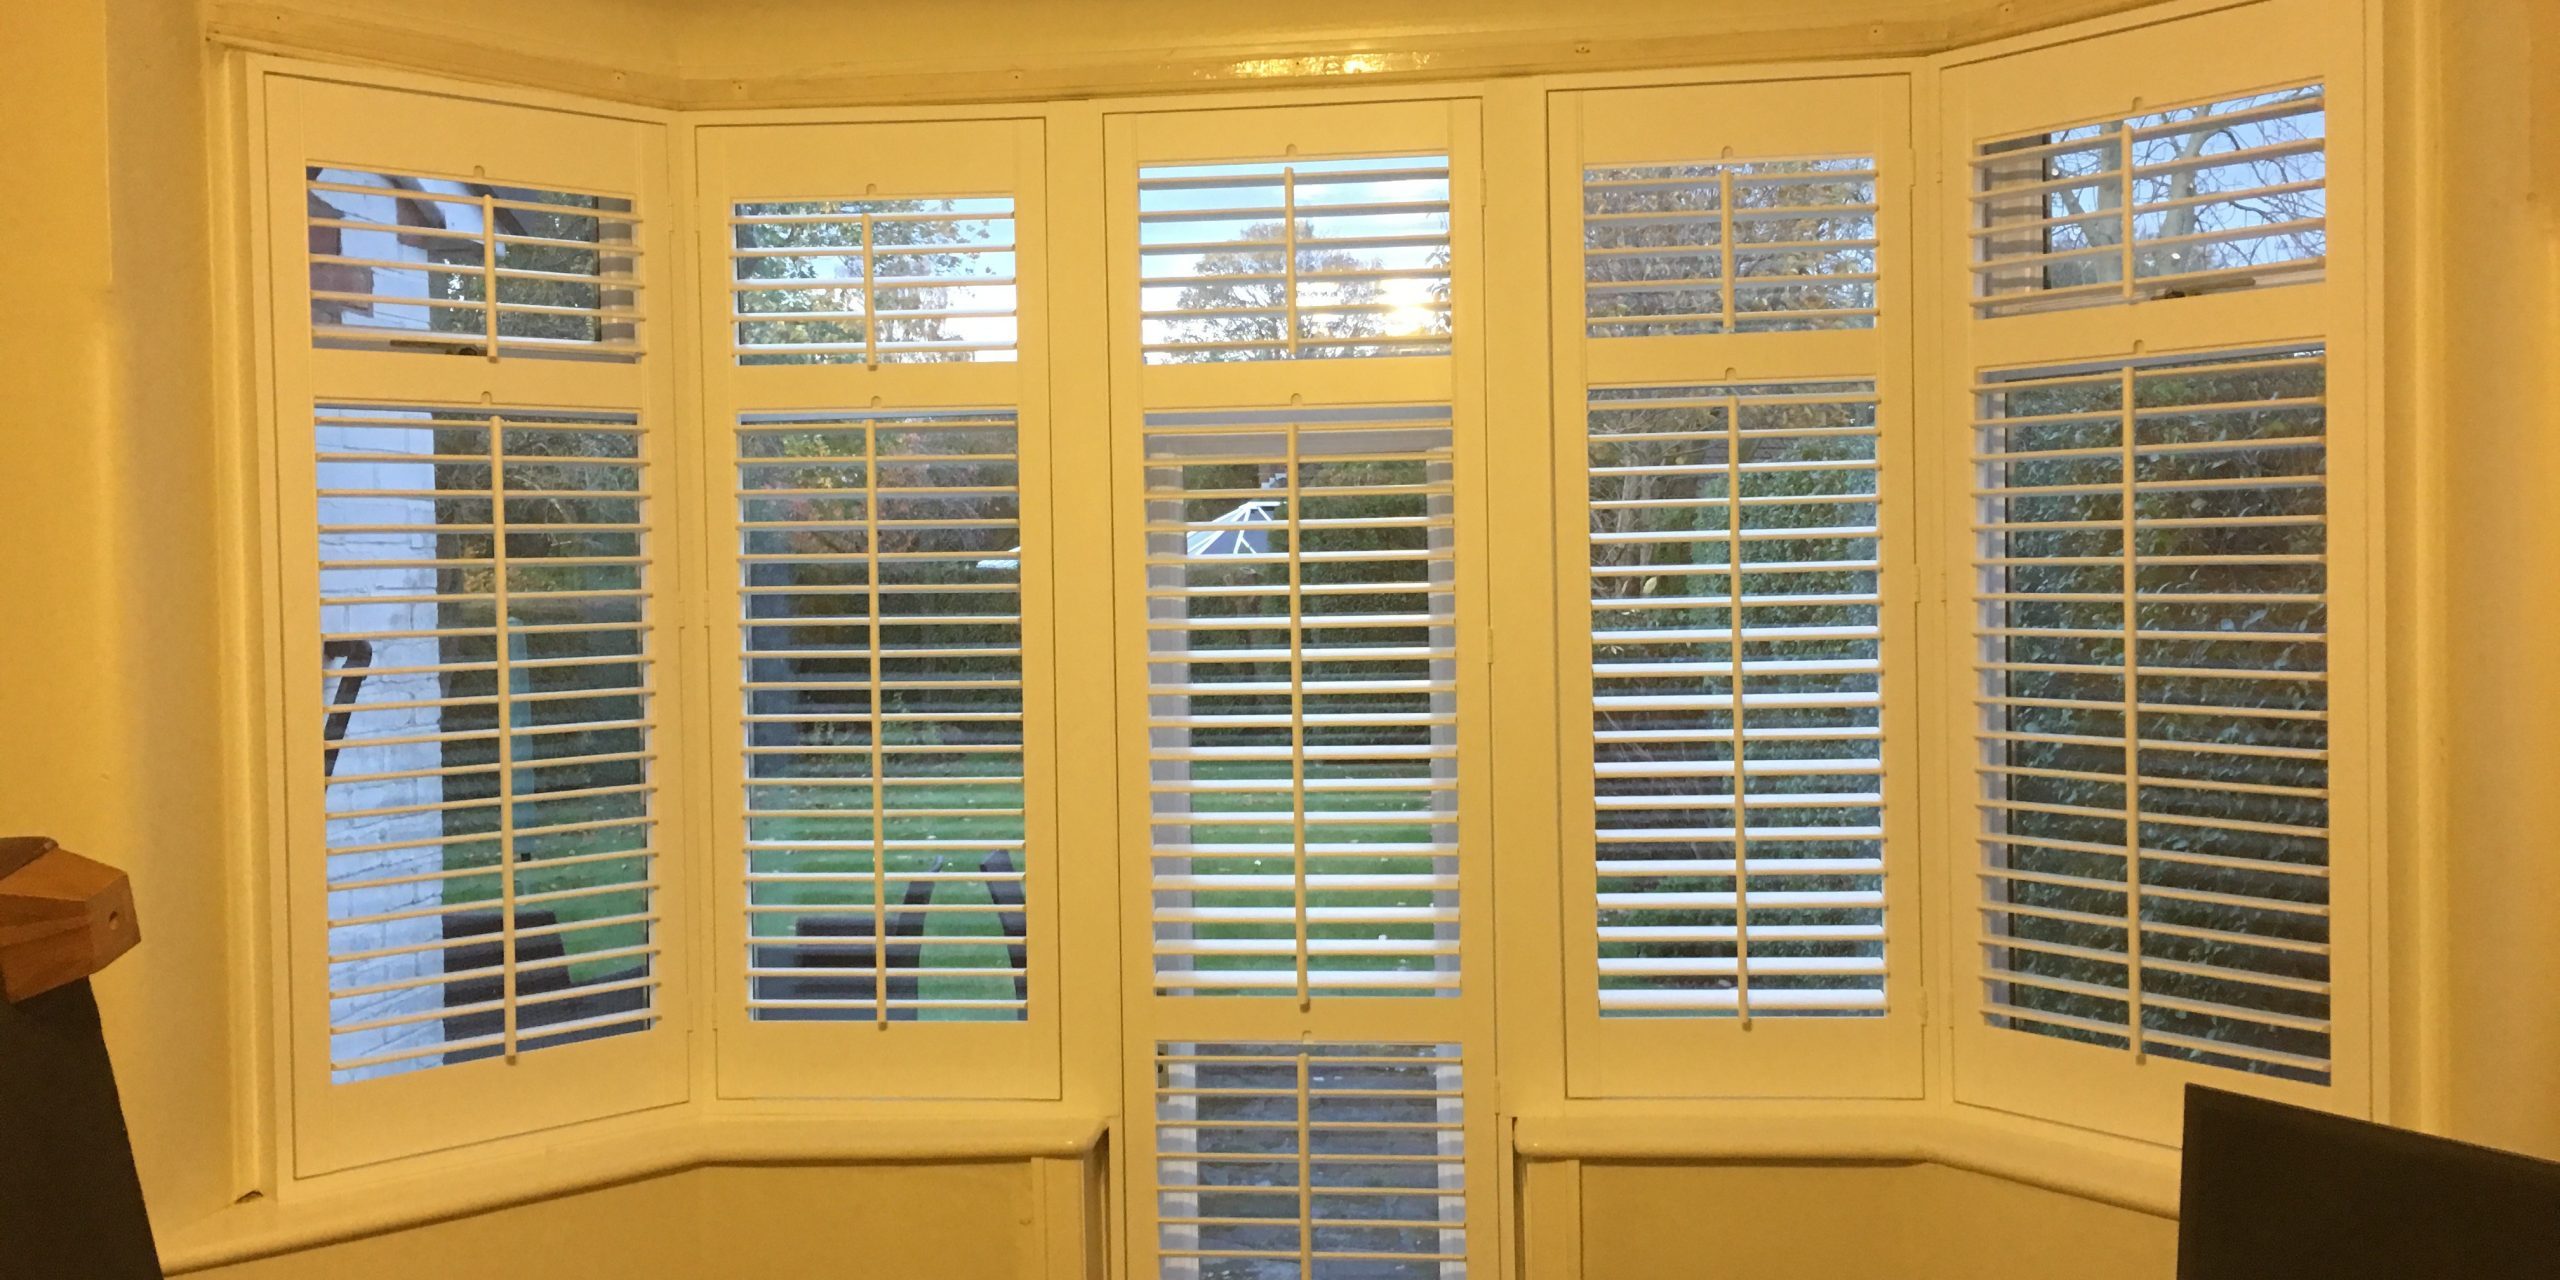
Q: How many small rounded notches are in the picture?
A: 11